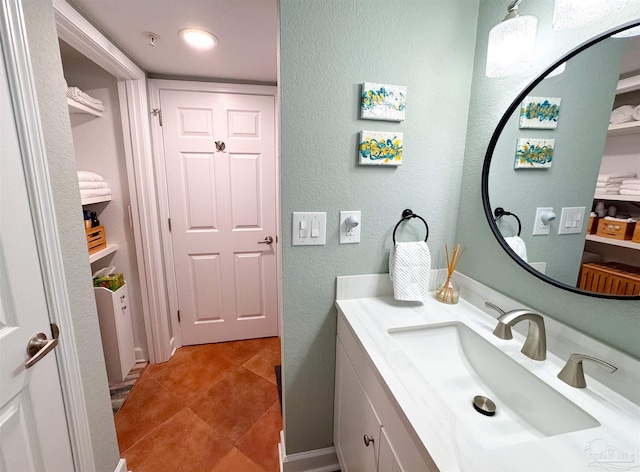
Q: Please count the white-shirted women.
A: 0